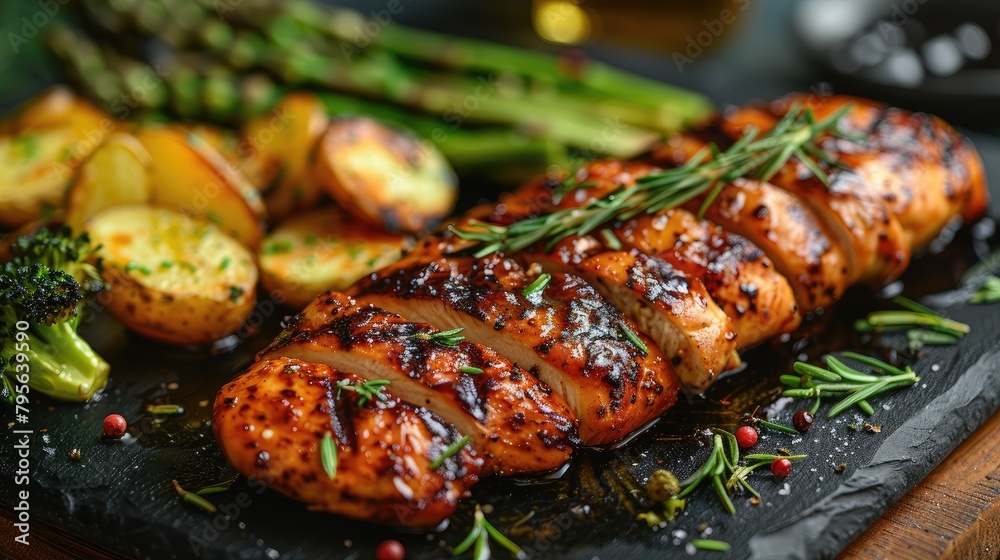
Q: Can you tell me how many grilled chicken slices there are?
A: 8